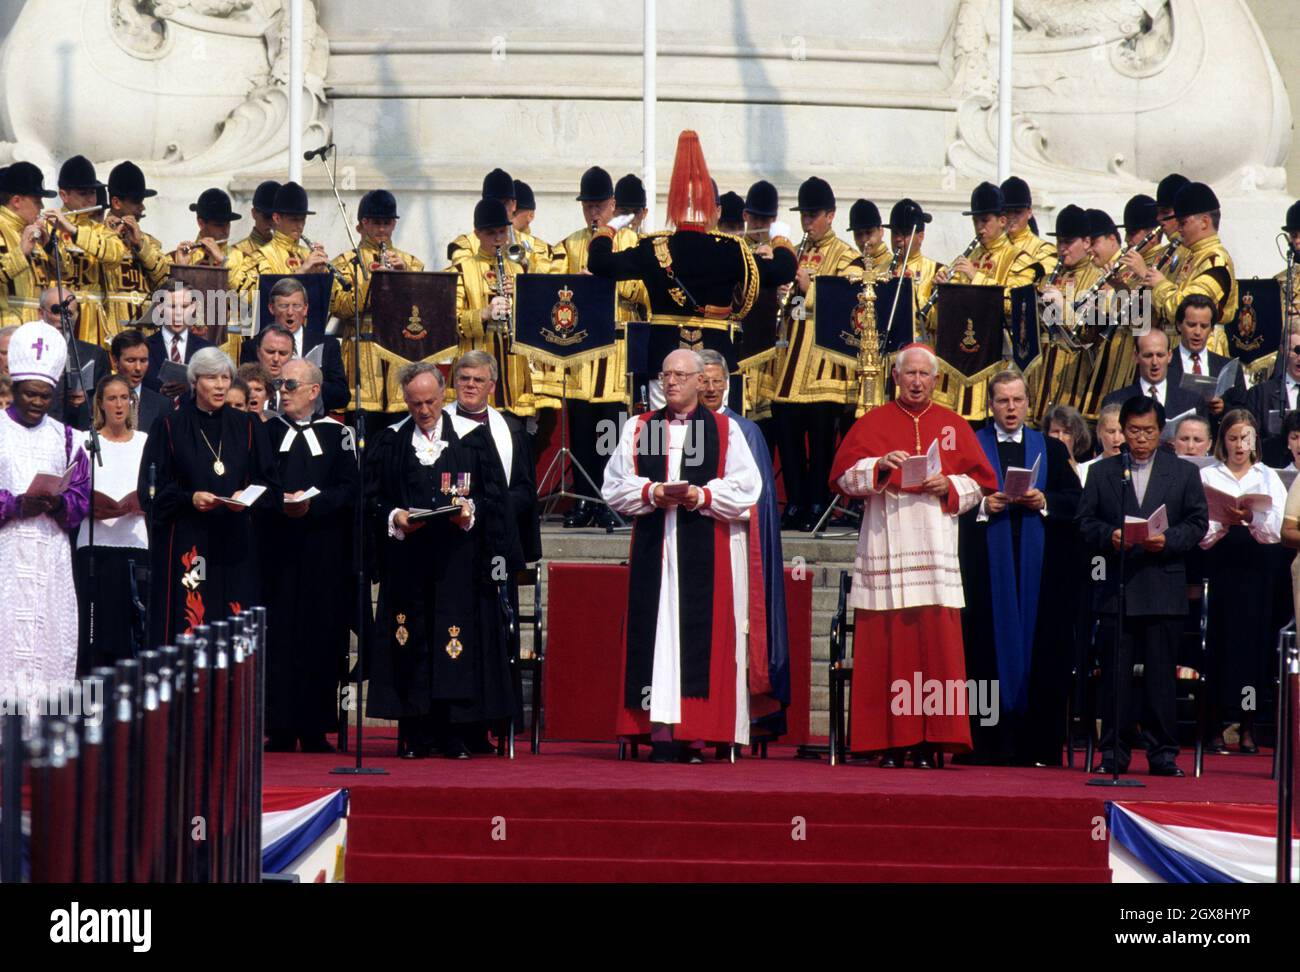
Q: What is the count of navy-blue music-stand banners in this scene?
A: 5